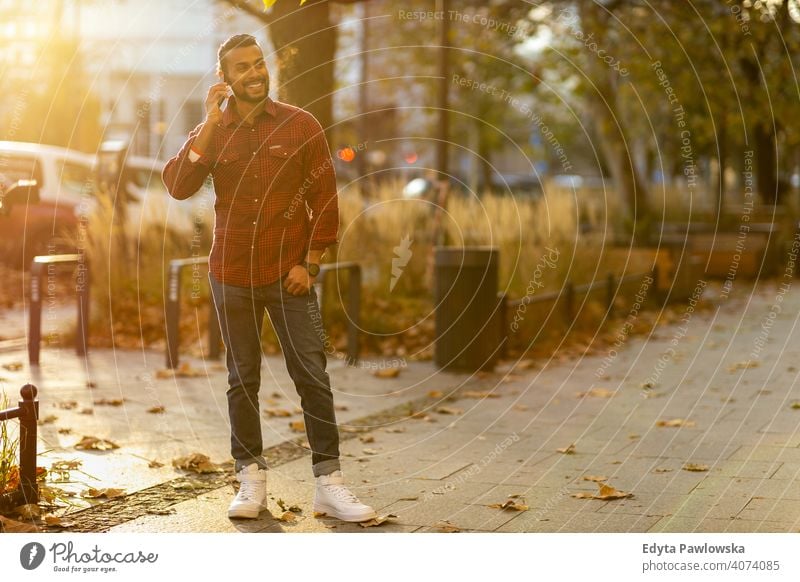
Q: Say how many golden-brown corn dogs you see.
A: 0